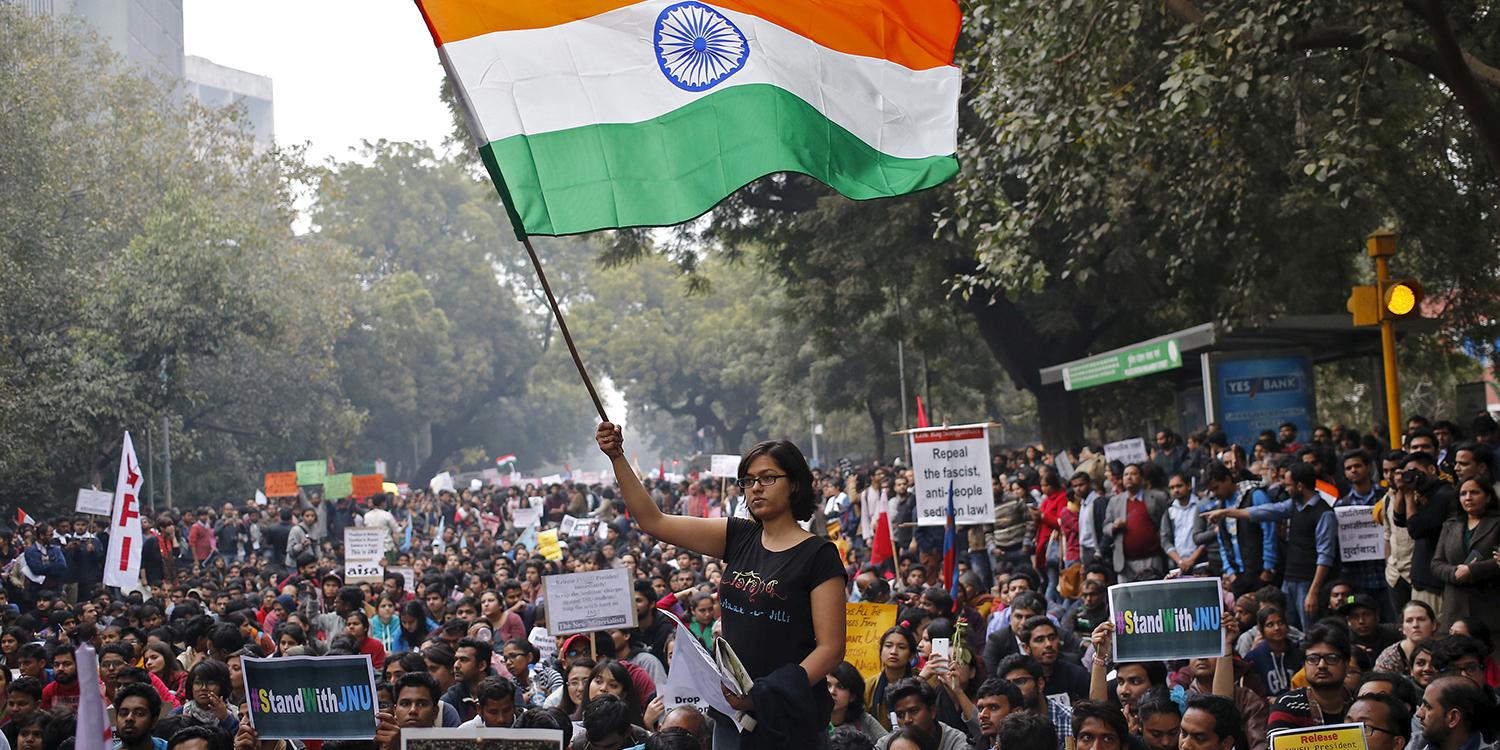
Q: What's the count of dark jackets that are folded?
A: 1